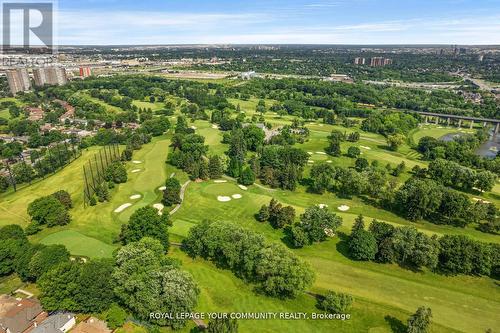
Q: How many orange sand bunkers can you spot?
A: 0